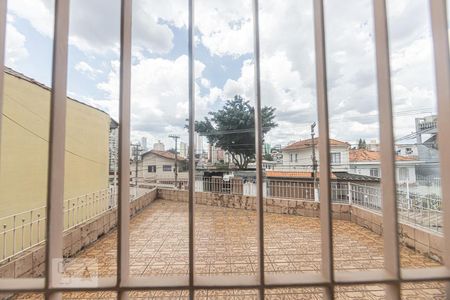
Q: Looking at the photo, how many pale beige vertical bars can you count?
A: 8